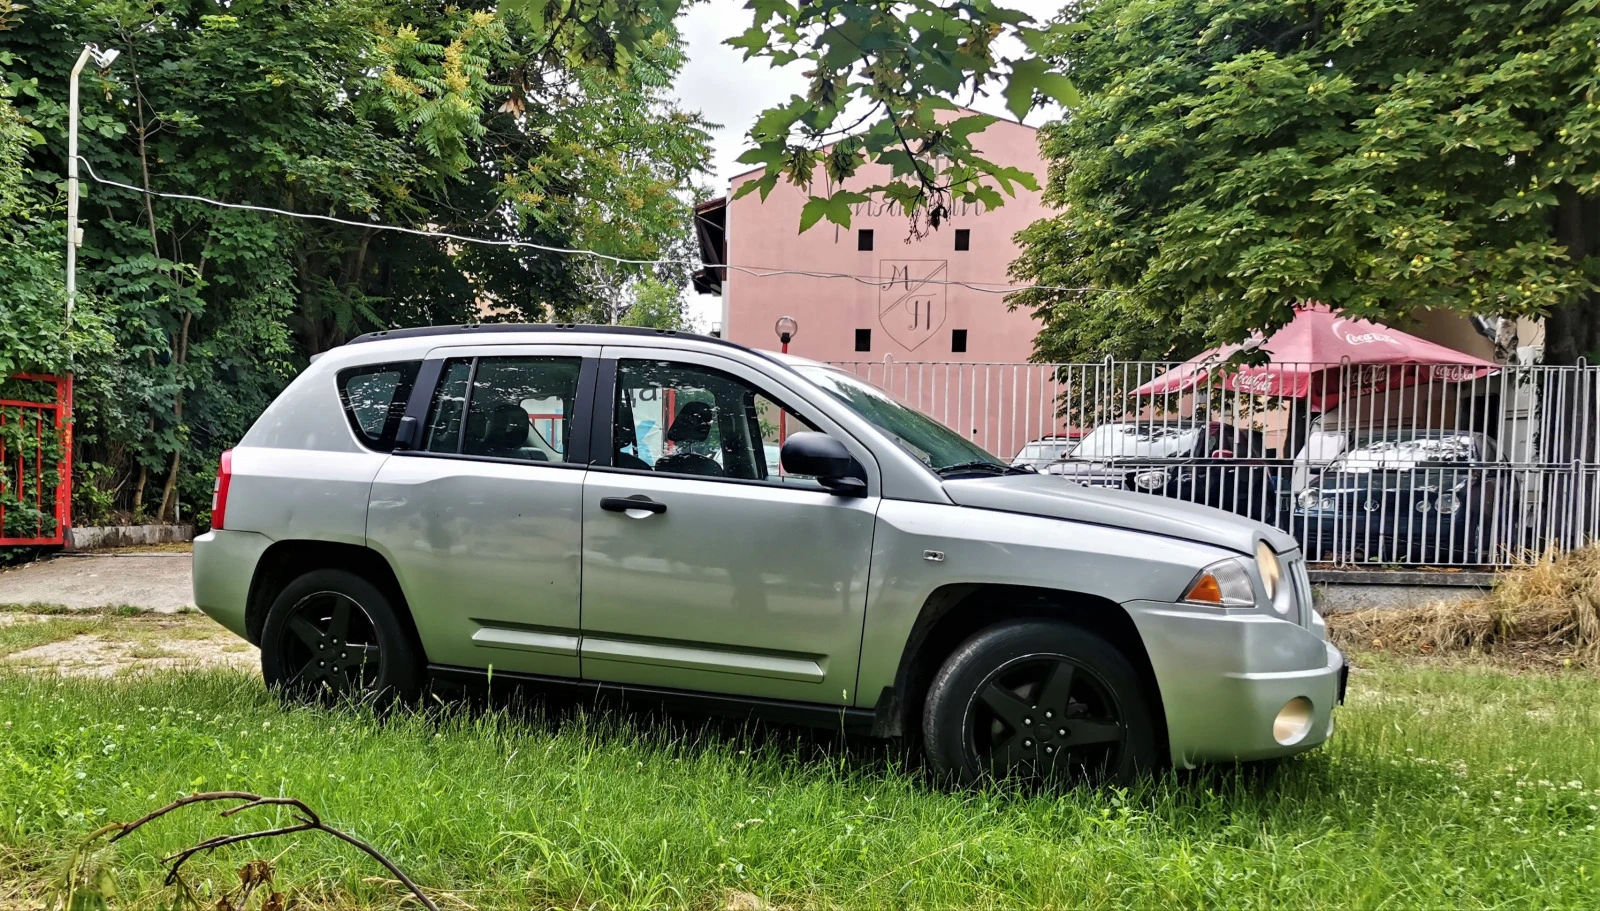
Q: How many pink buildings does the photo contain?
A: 1